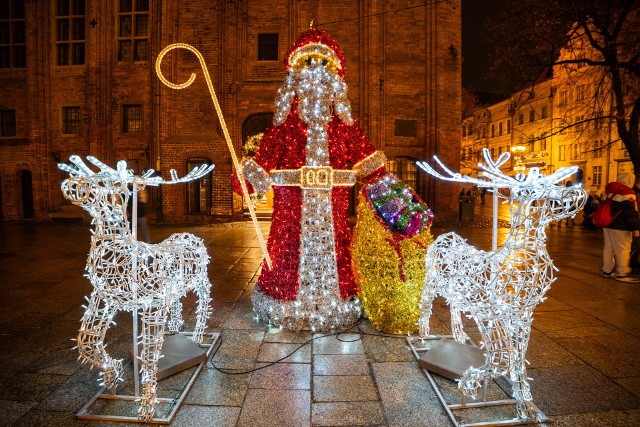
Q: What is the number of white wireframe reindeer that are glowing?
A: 2